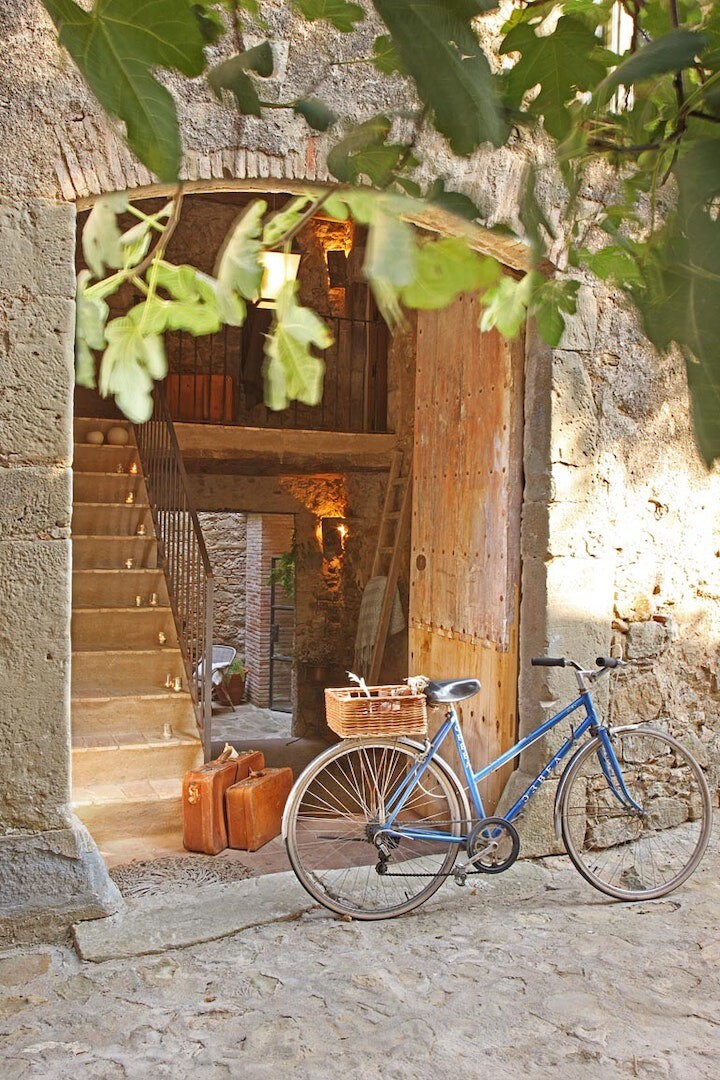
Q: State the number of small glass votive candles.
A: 11